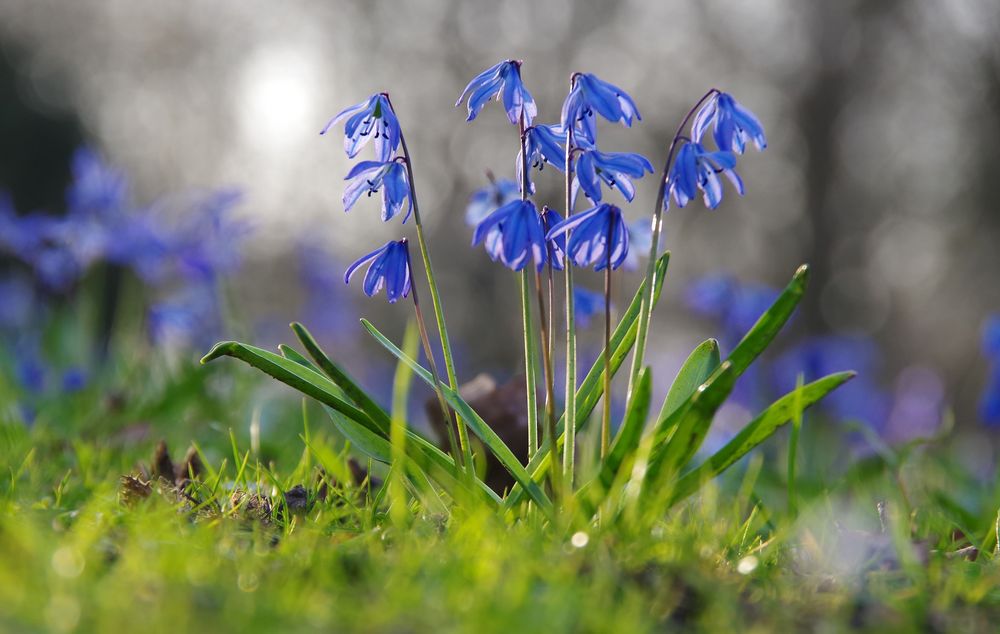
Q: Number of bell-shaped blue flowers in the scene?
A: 12